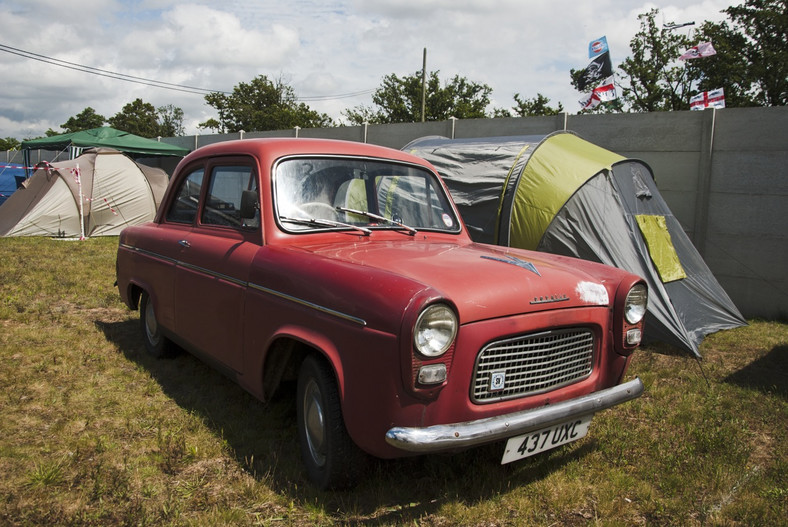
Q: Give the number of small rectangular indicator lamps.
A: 2